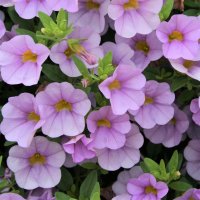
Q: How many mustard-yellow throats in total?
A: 15